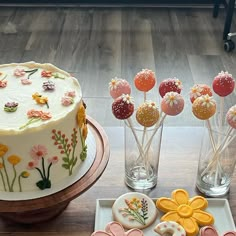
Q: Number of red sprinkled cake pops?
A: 3